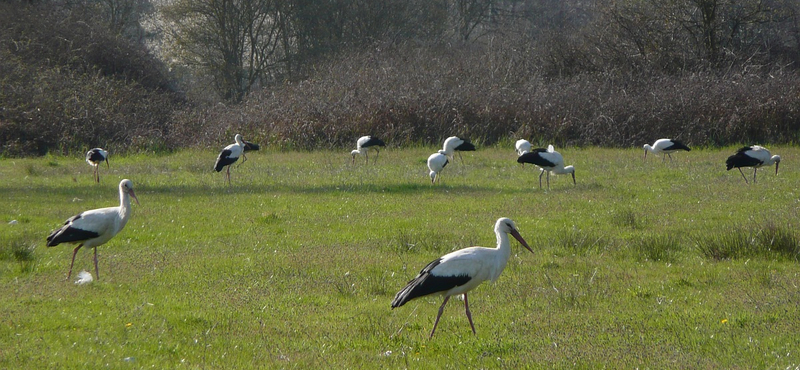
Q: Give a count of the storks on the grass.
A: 12